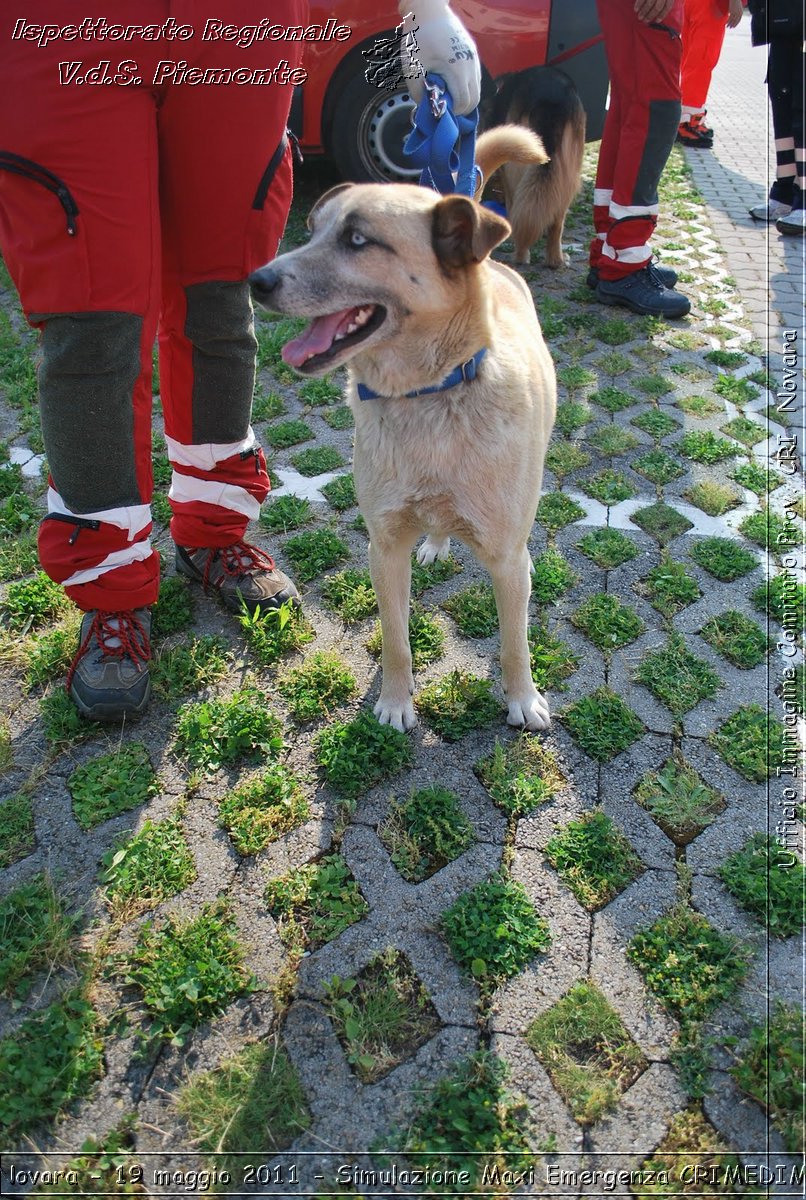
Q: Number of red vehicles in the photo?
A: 1